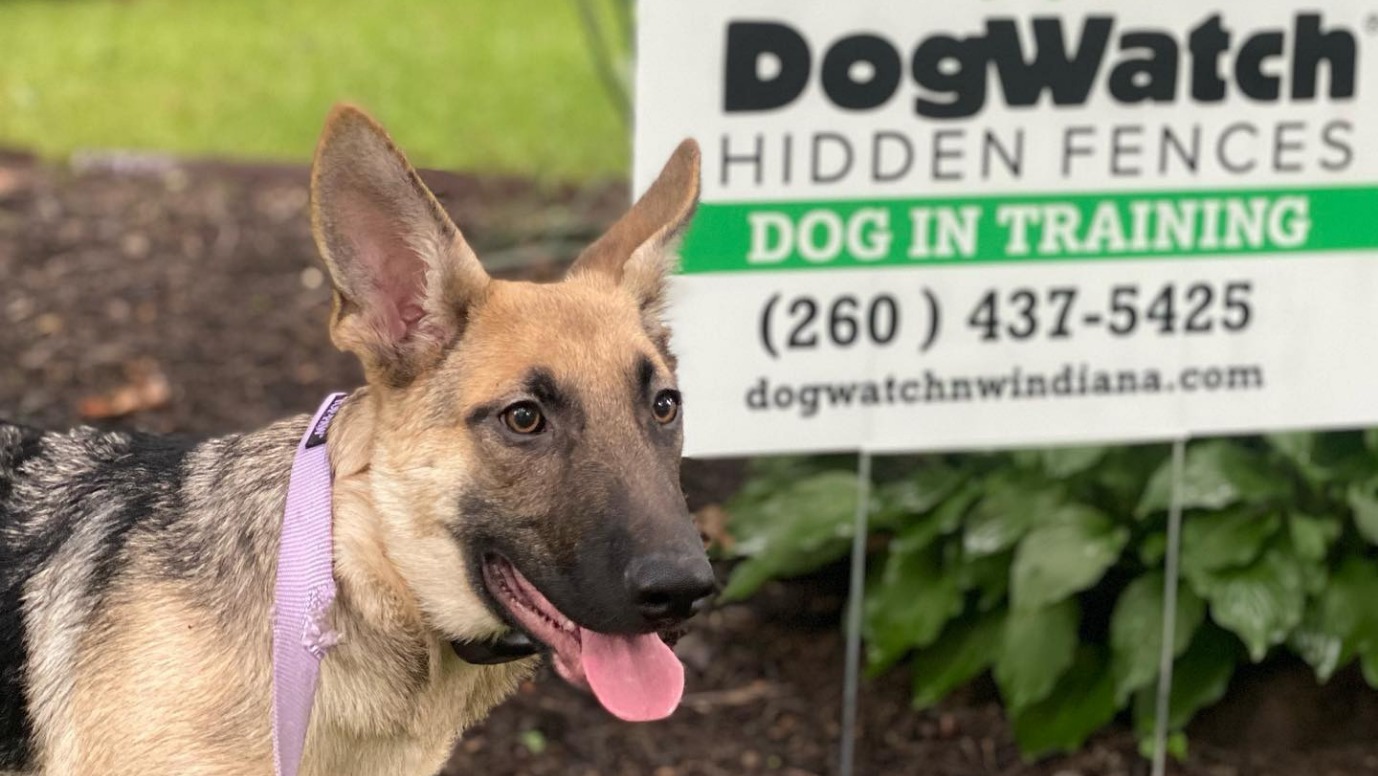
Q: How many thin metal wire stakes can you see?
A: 2